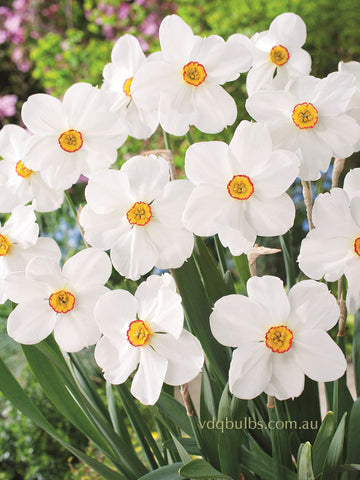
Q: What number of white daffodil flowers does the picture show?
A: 13